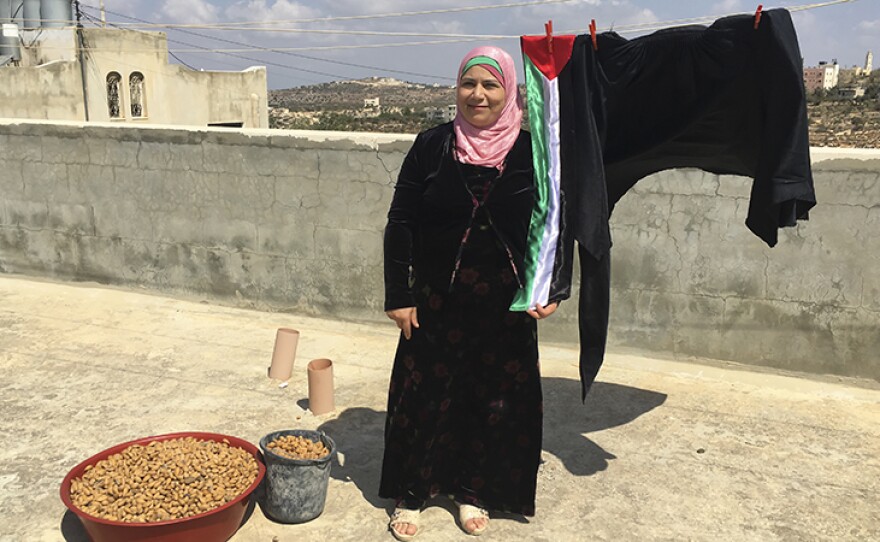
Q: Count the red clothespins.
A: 3